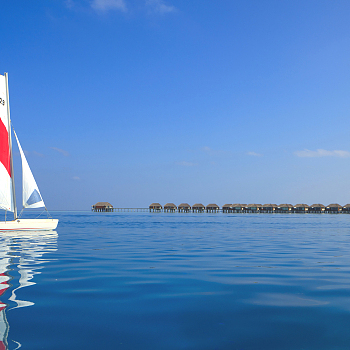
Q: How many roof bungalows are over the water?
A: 15